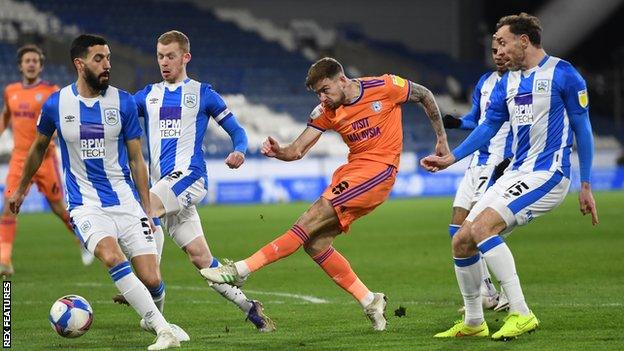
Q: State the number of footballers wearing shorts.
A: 6